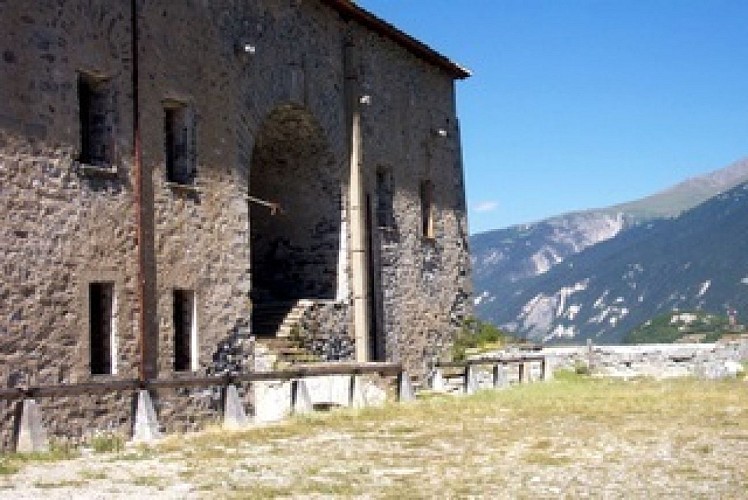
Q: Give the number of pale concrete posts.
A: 11